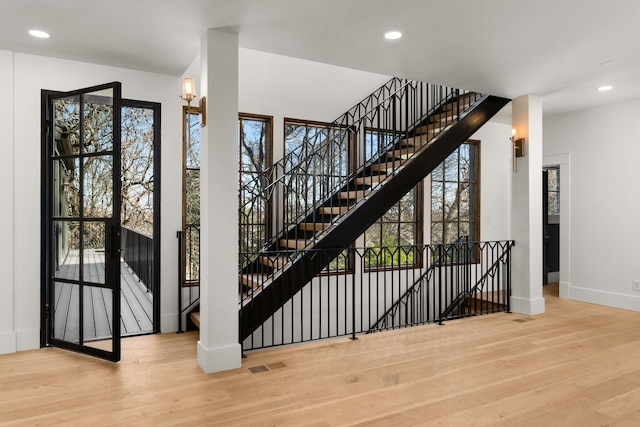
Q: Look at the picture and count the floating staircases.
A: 1